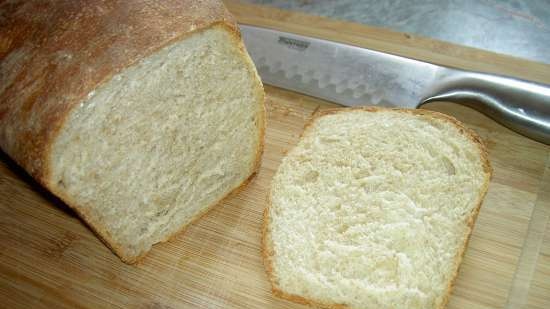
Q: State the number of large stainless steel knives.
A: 1